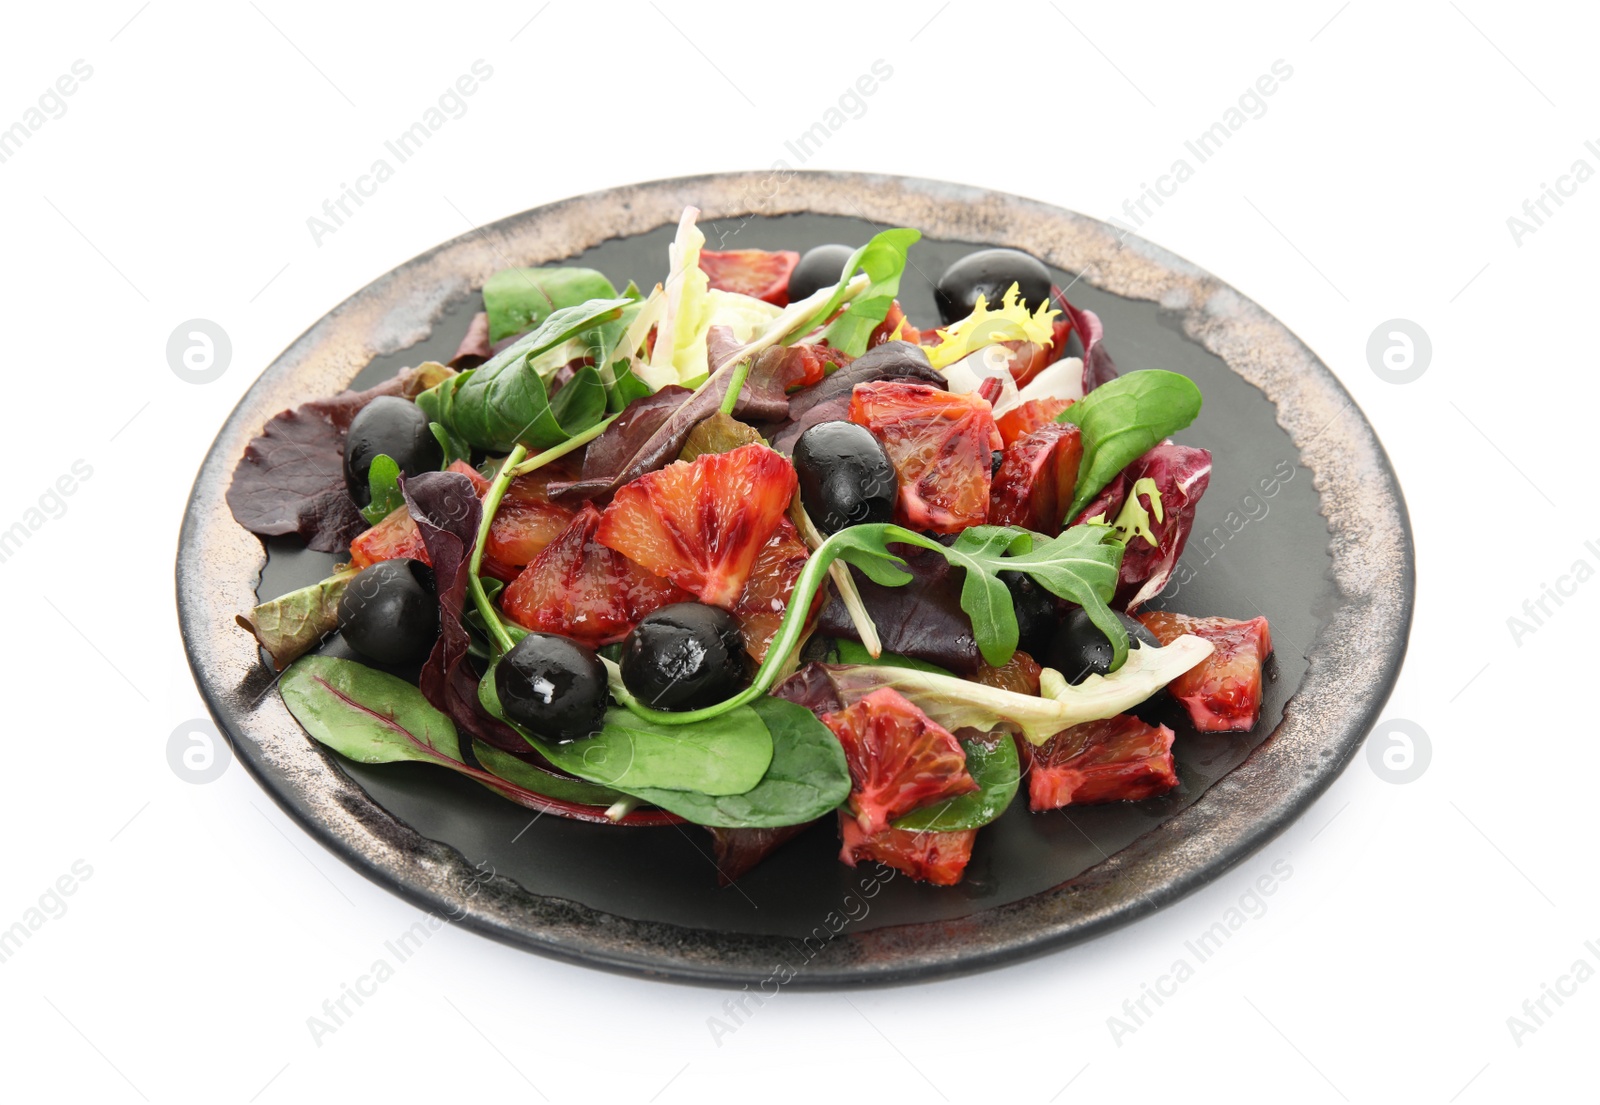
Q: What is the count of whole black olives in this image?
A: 9